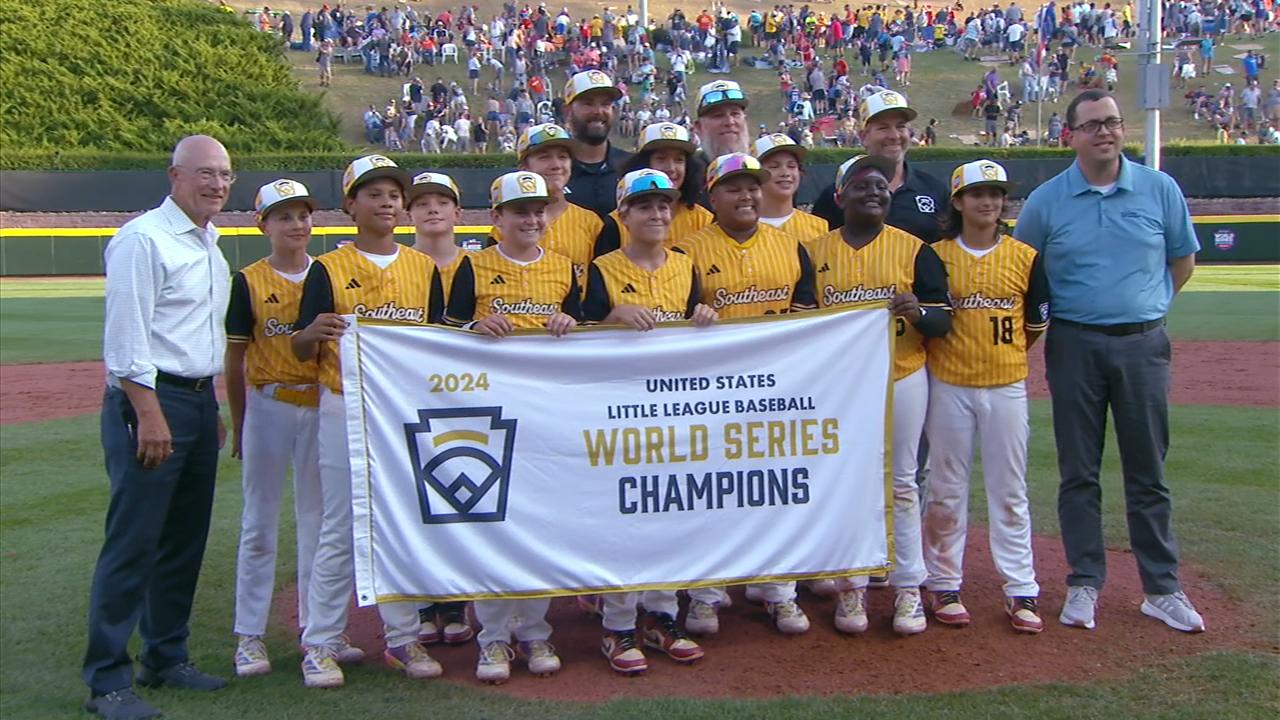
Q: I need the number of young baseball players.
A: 11